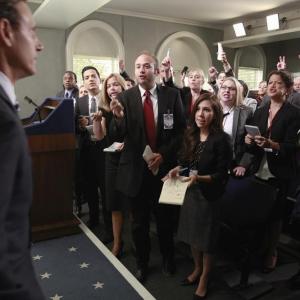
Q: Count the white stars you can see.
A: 6